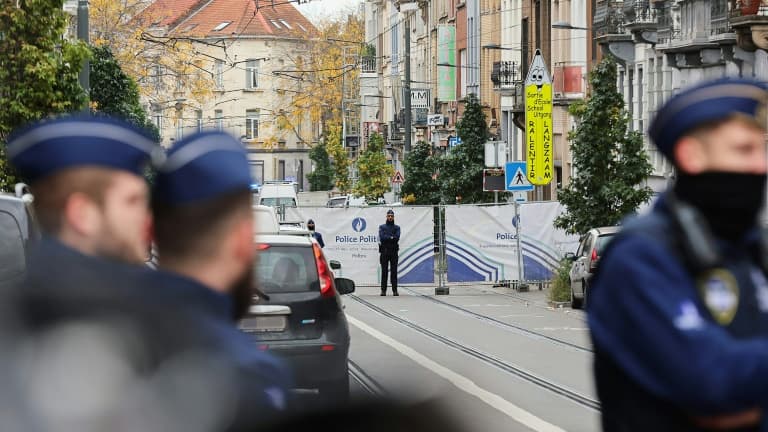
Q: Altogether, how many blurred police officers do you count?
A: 3